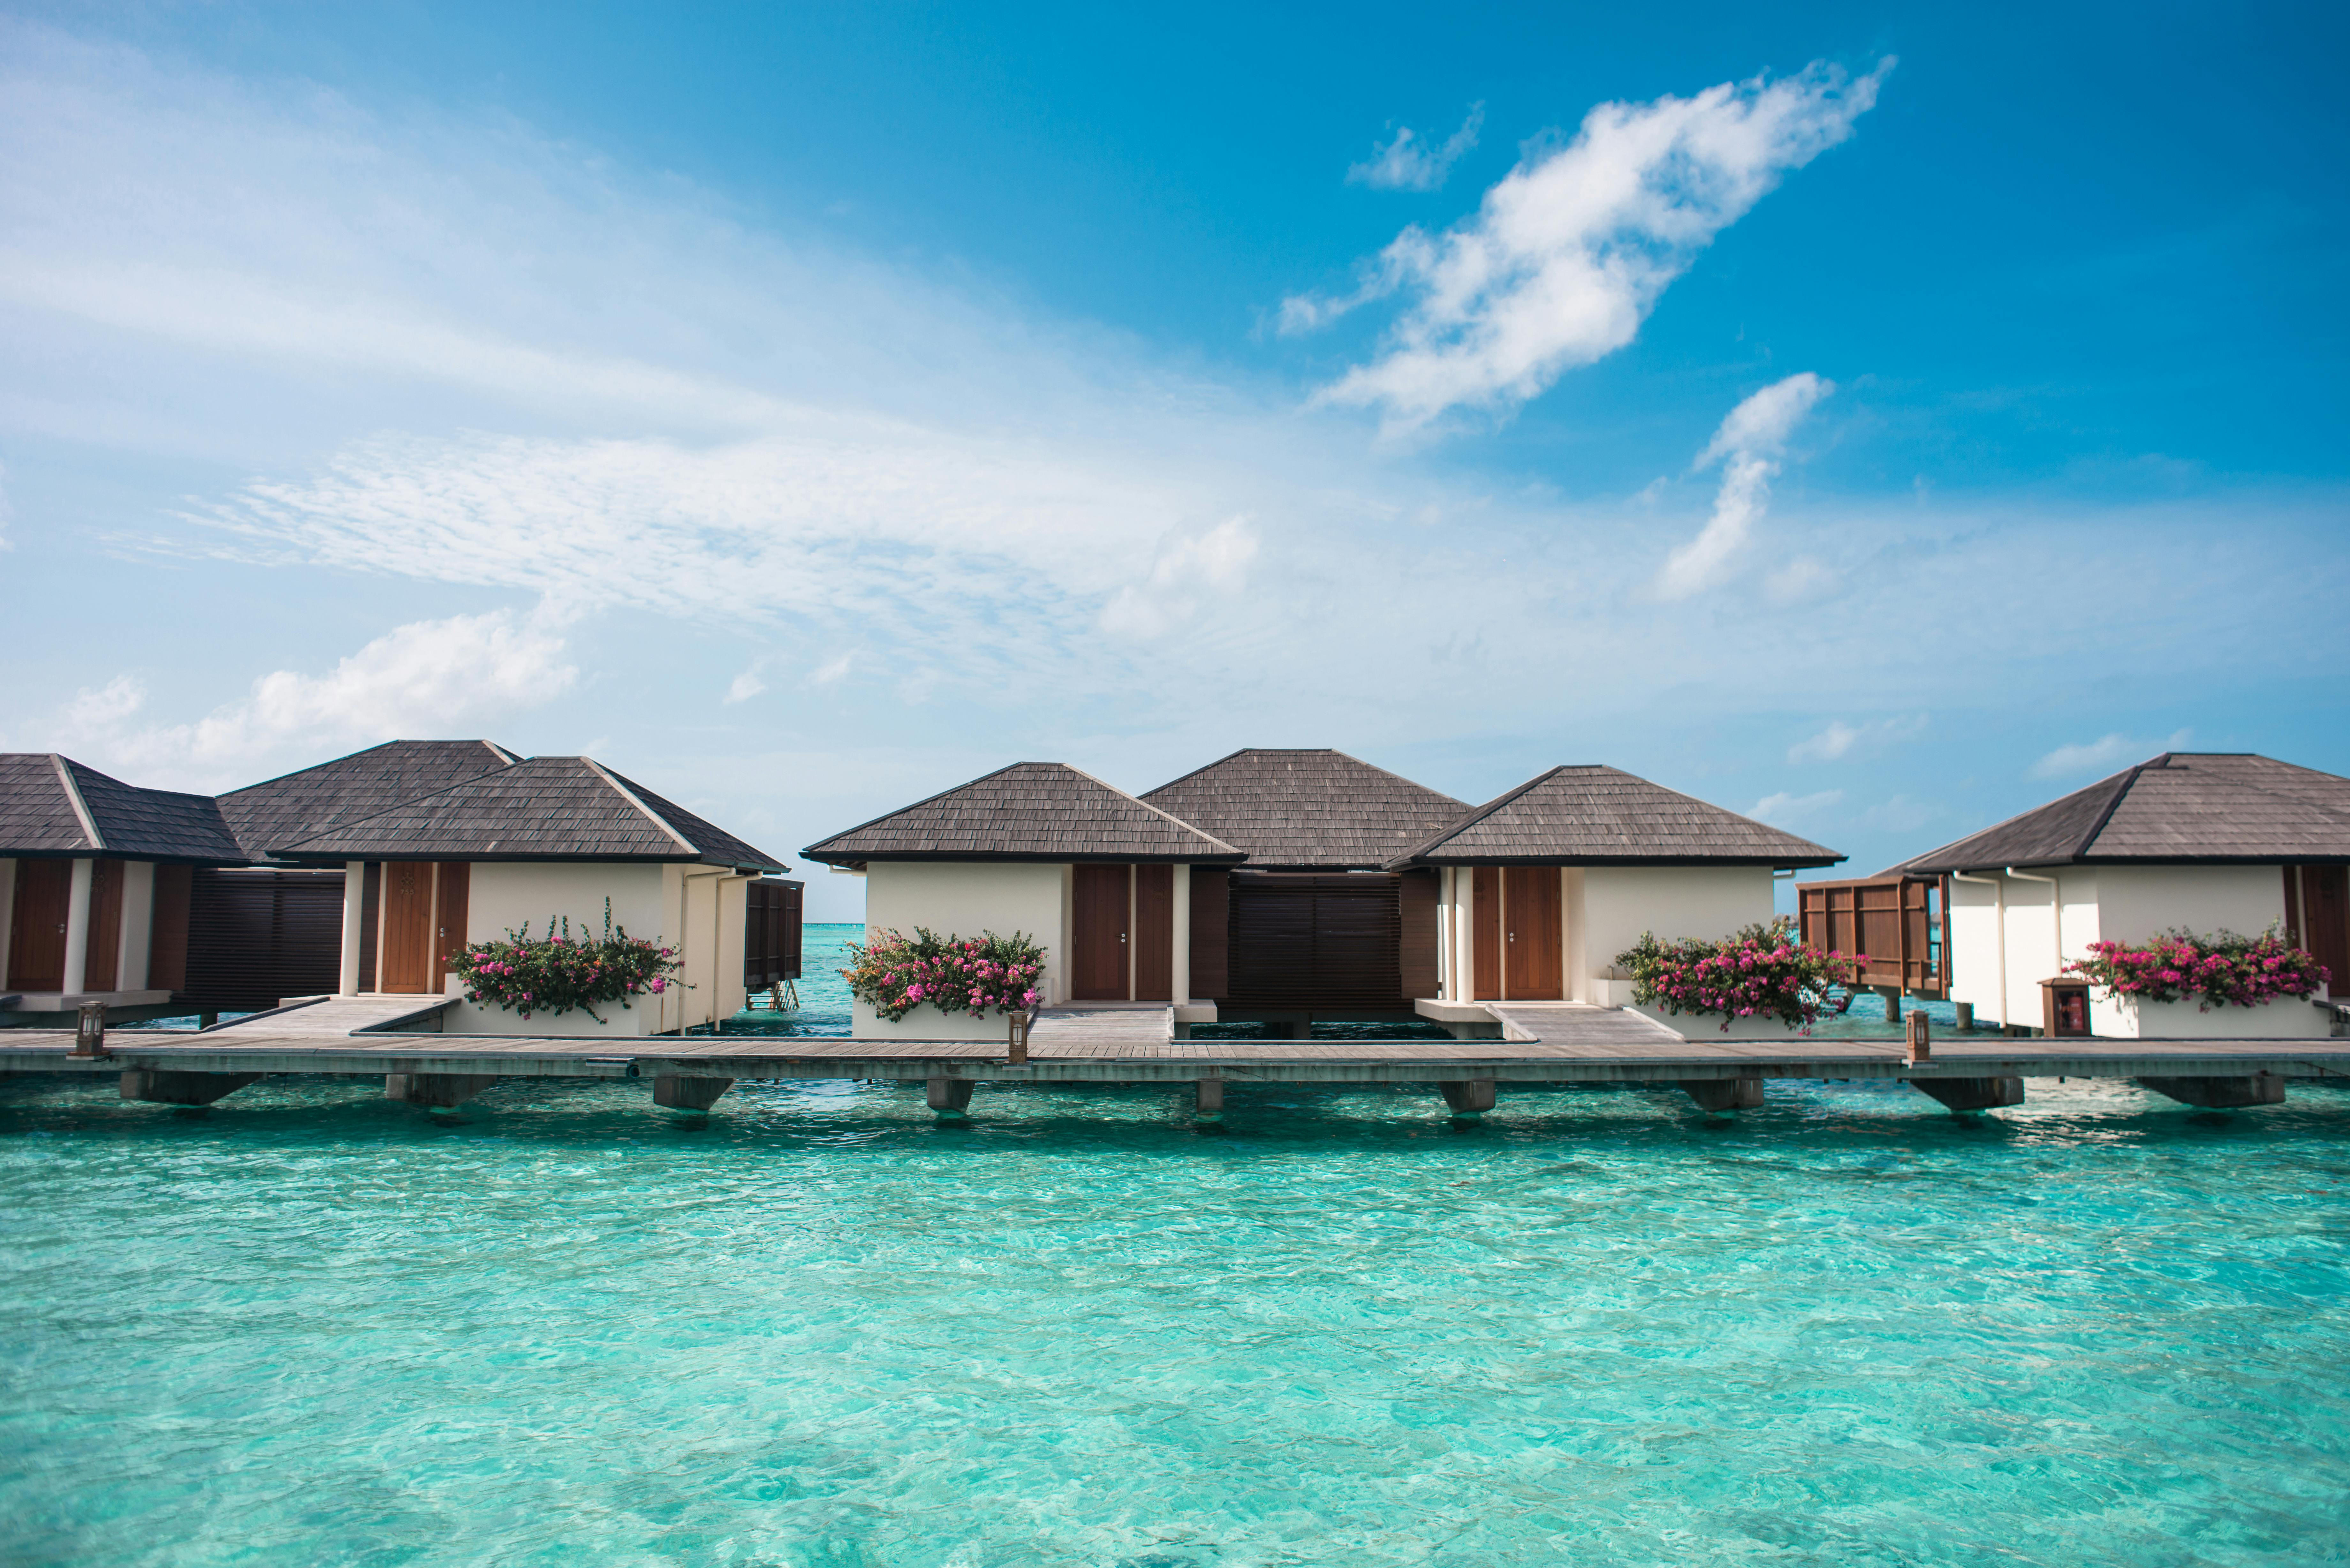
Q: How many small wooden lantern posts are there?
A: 3